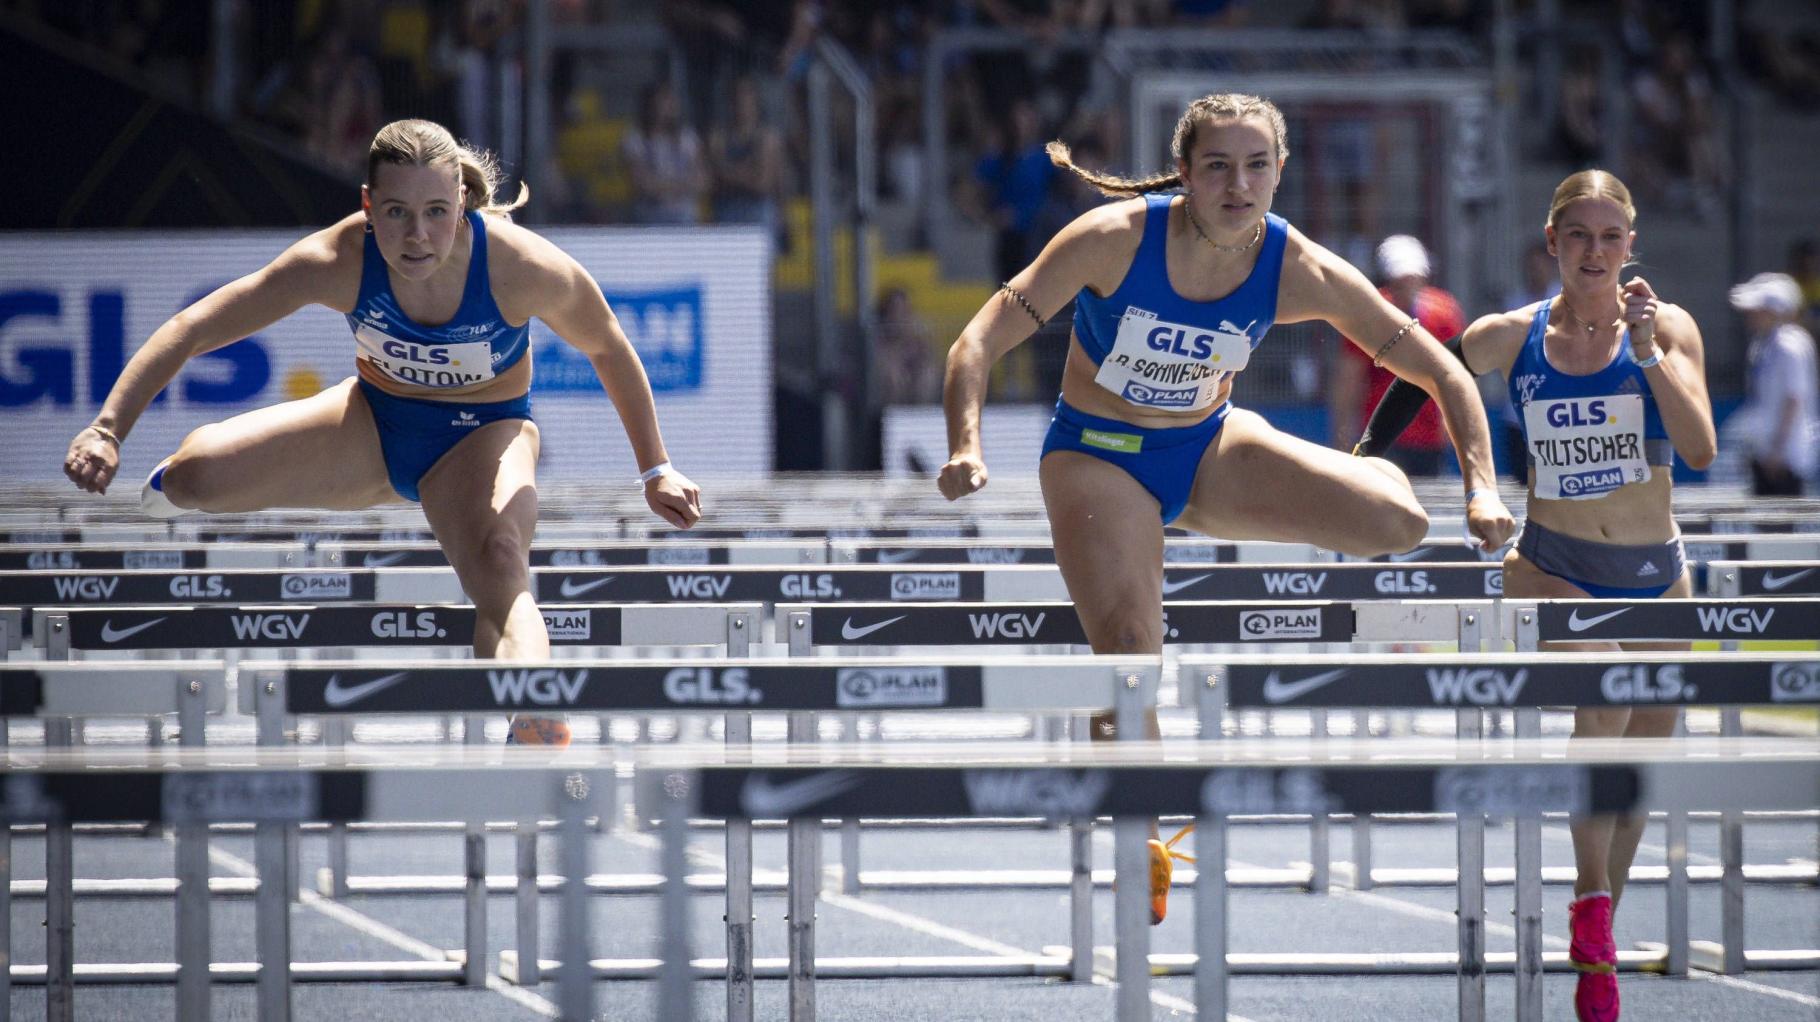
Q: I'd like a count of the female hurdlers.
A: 3